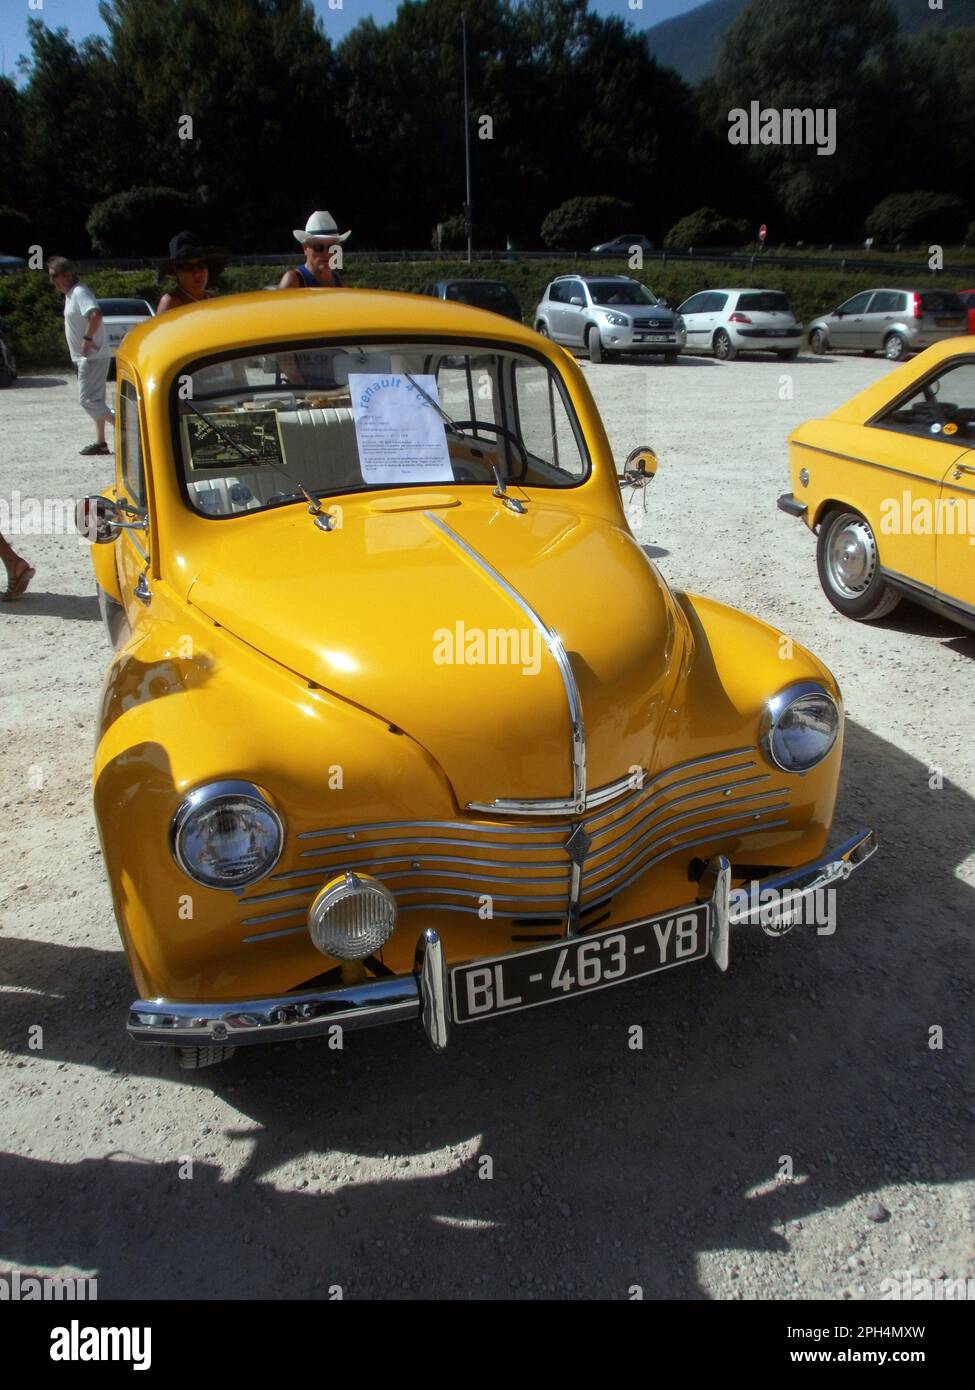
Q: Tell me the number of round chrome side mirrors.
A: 2